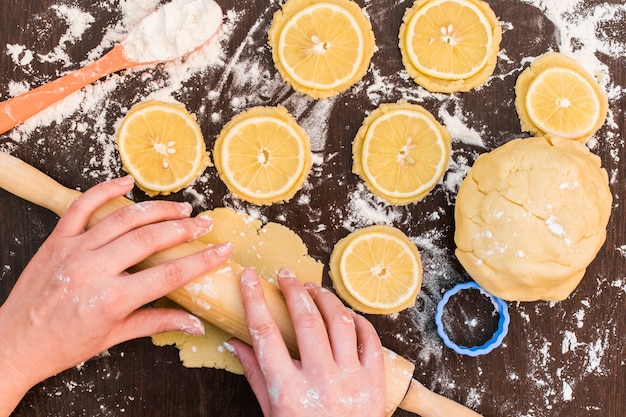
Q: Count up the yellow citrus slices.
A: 7